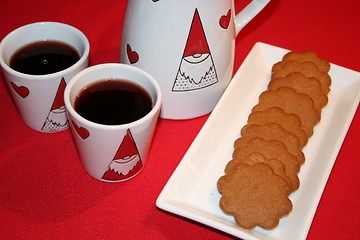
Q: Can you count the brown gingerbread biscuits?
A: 9